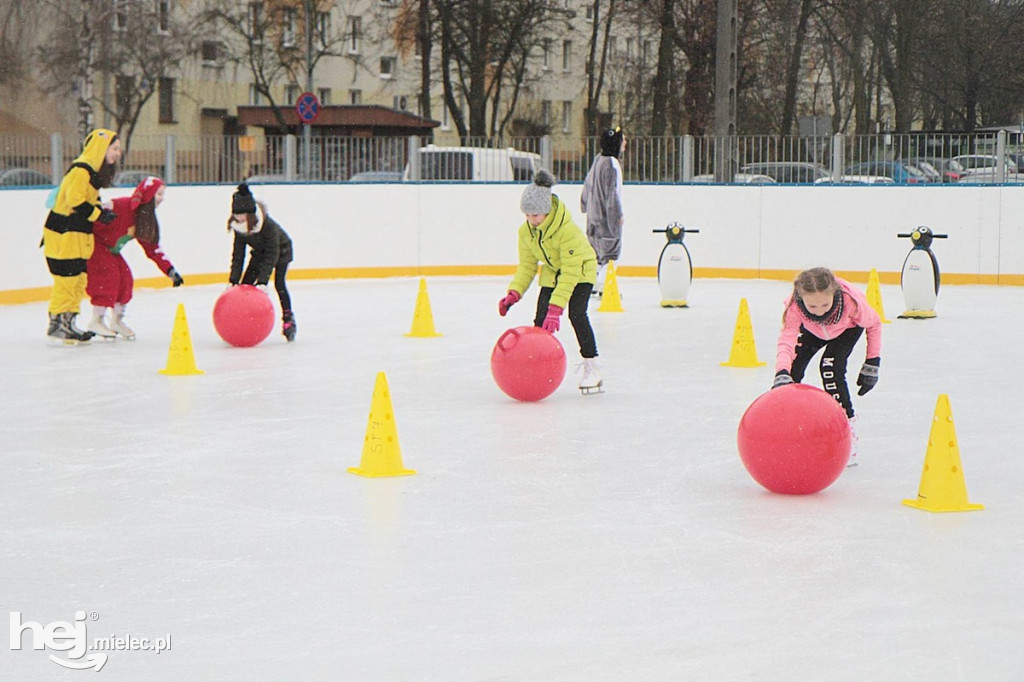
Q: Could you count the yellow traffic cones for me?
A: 7